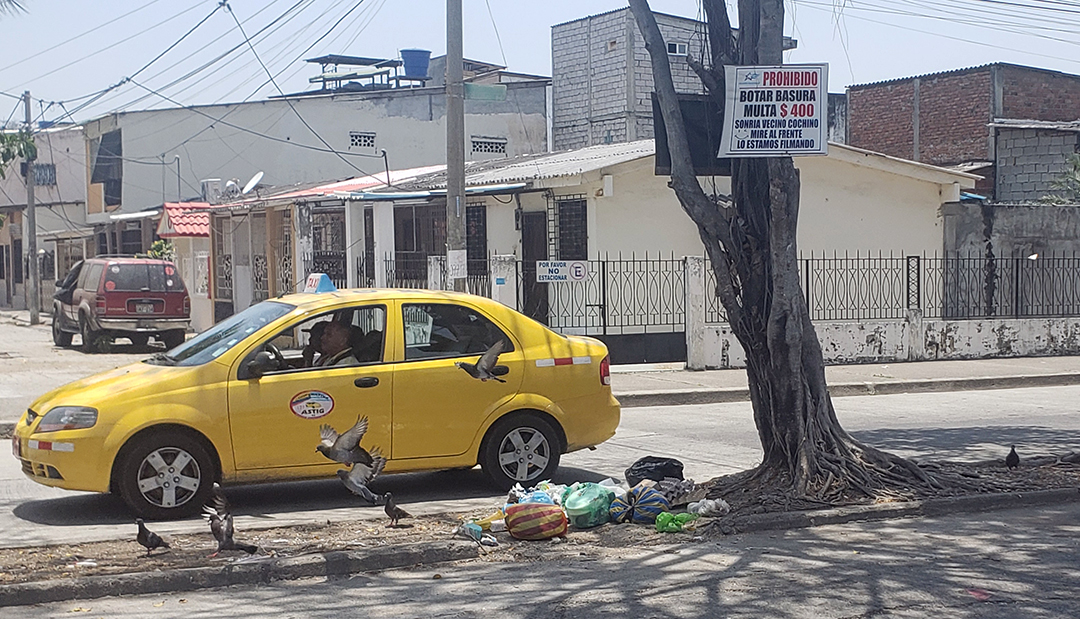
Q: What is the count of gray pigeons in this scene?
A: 7